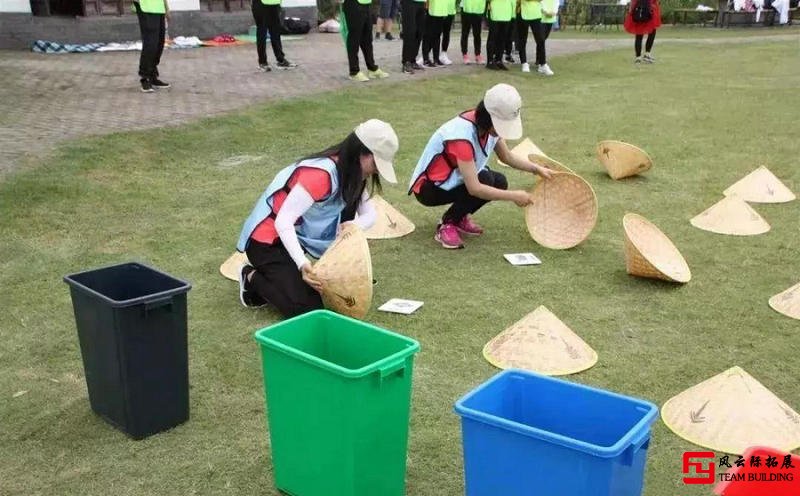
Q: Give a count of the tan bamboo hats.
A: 13